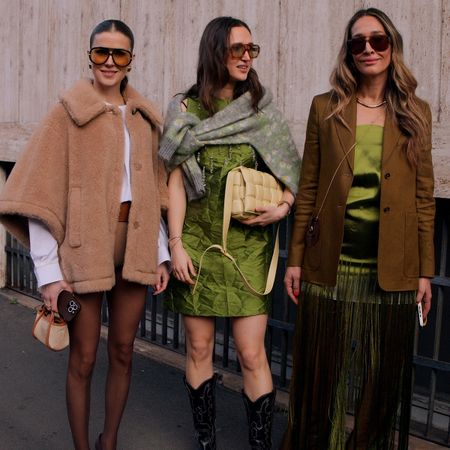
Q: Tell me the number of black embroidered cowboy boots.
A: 2